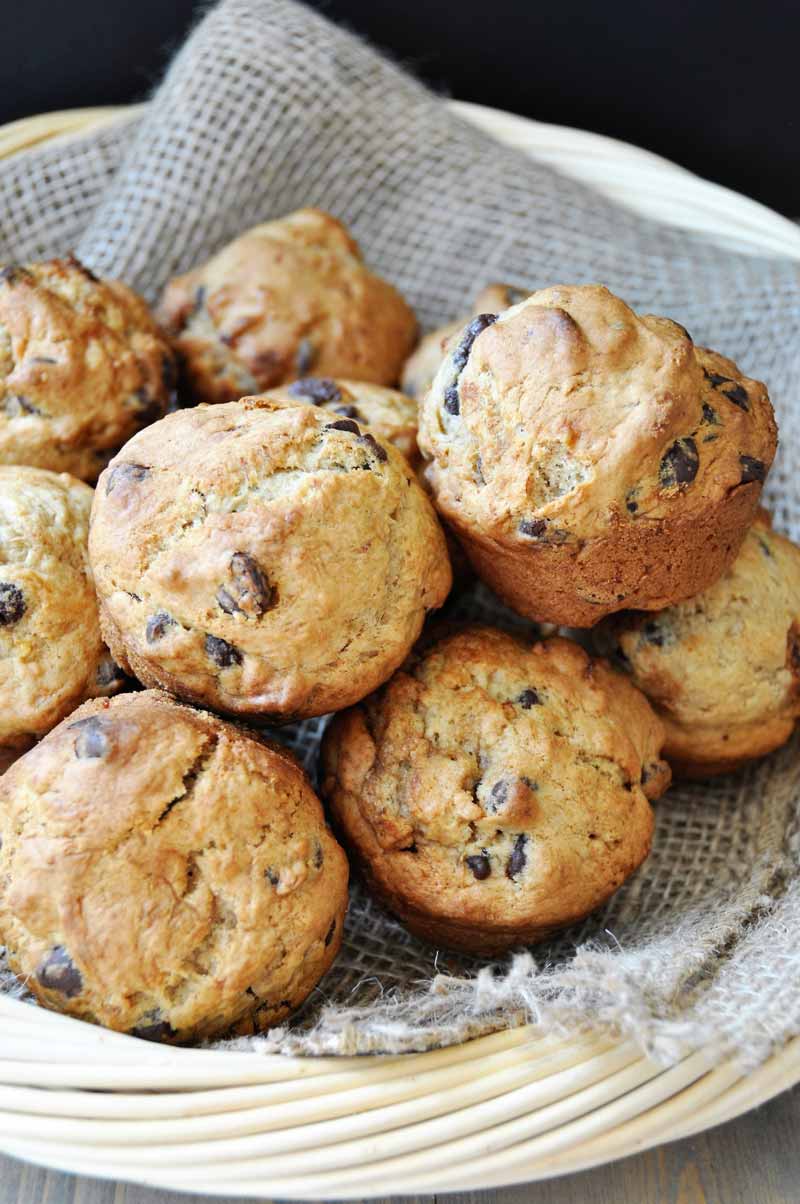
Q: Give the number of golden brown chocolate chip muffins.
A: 10